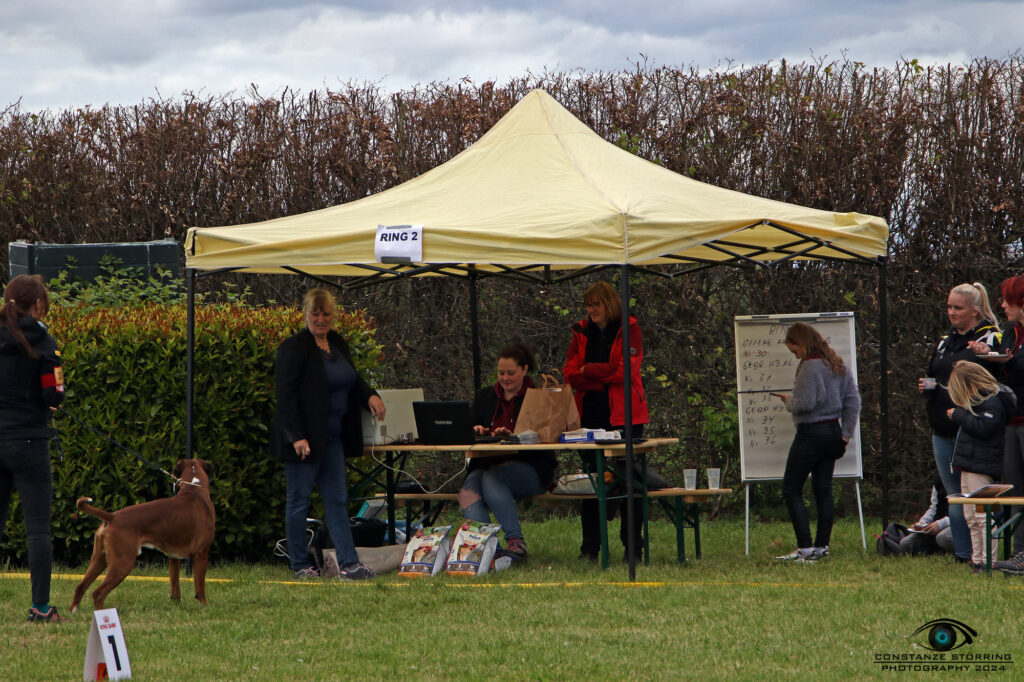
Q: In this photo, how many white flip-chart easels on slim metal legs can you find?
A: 1